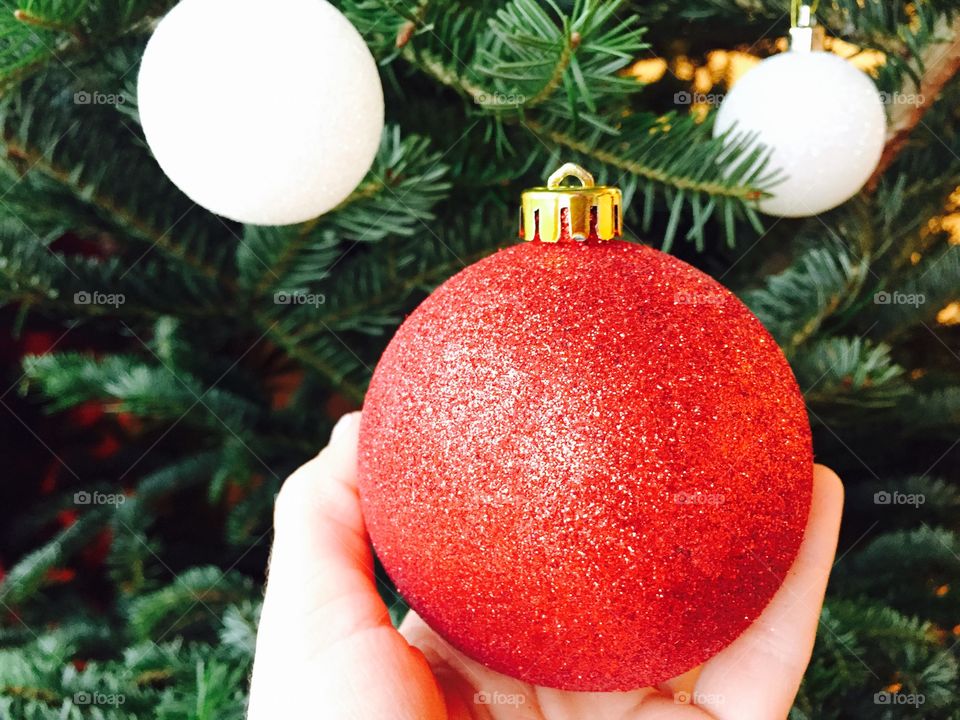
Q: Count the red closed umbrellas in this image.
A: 0